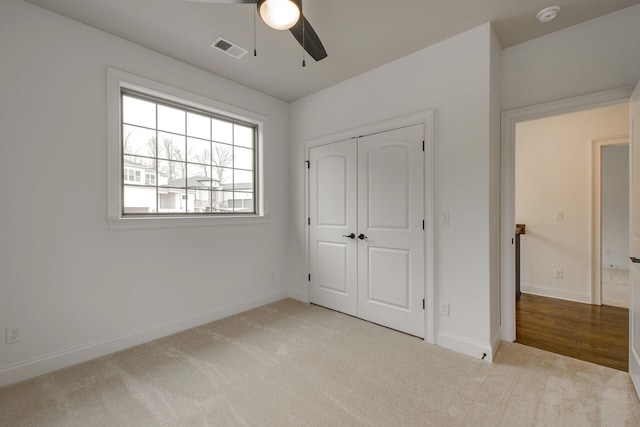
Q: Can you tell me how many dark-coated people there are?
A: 0